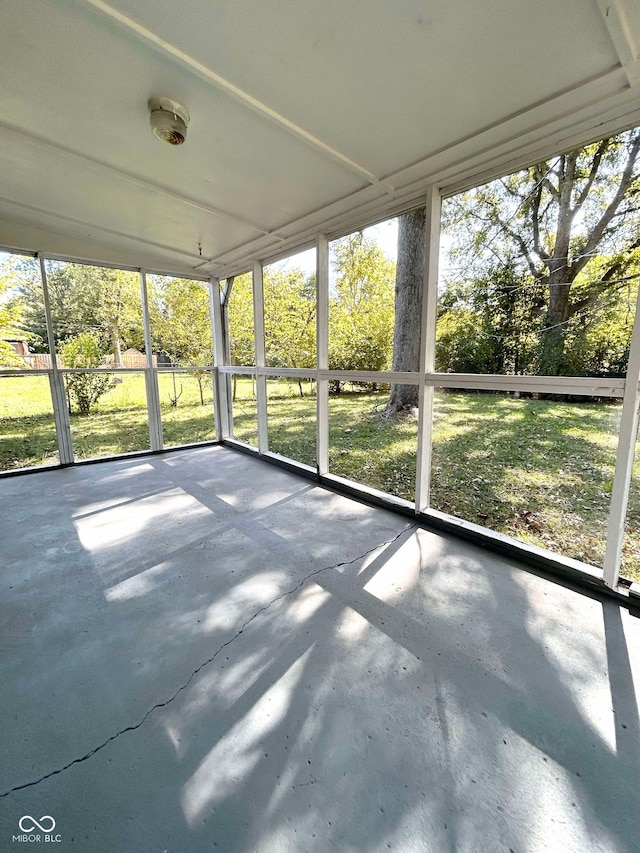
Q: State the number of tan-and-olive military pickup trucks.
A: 0